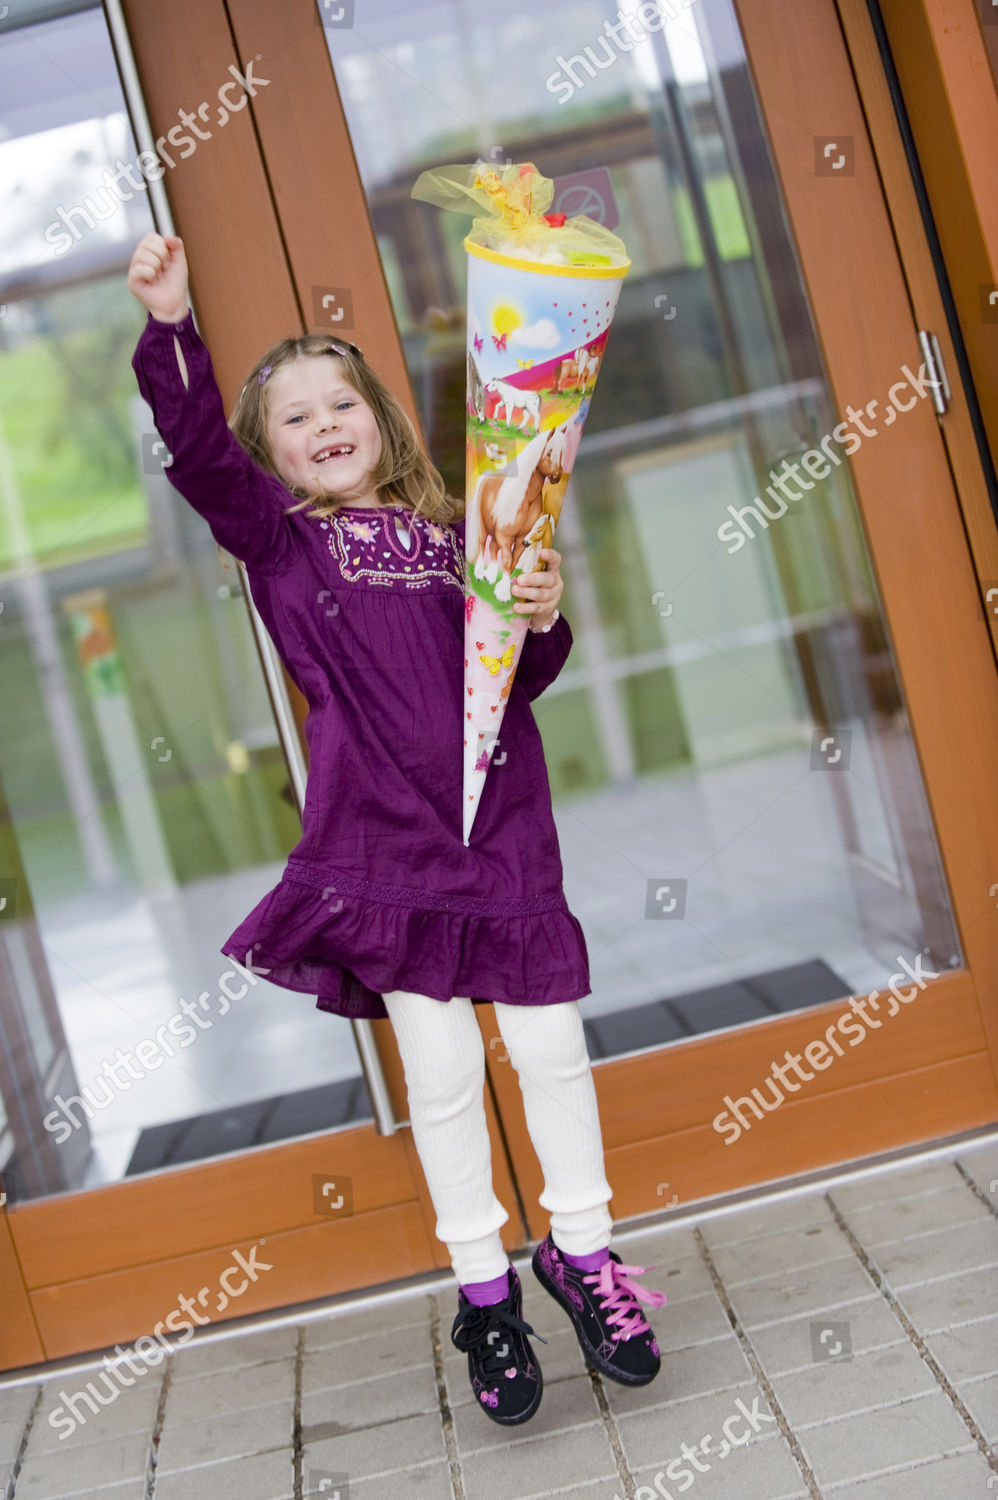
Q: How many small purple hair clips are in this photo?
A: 2